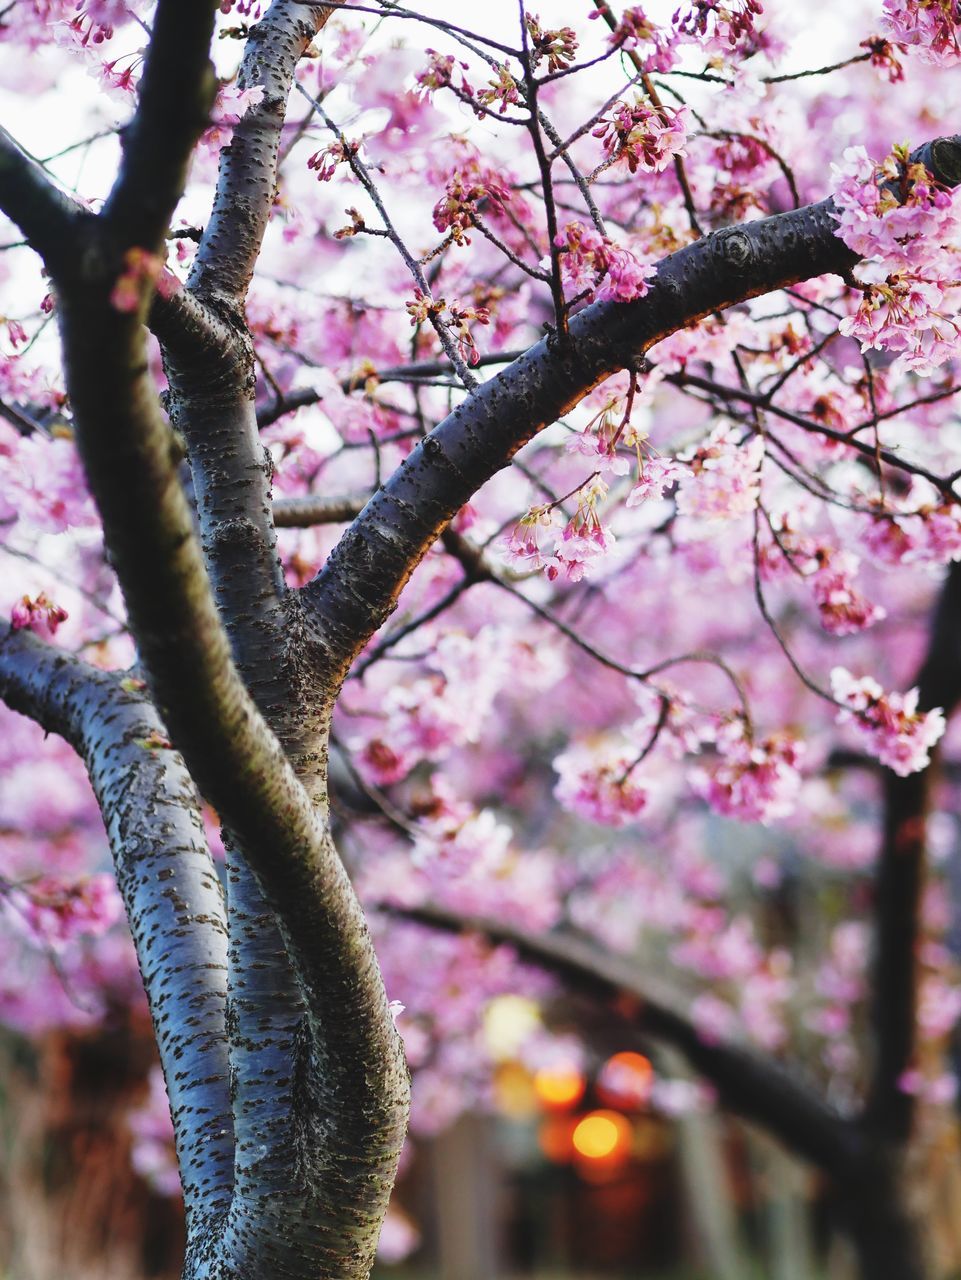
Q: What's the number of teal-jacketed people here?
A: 0